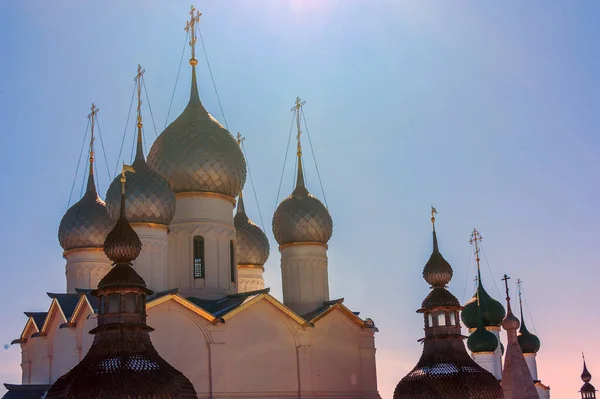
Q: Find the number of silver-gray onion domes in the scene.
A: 5